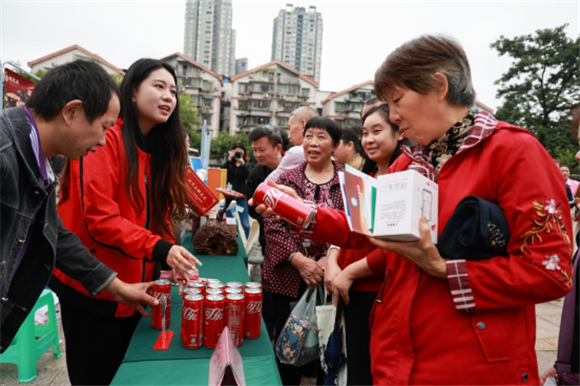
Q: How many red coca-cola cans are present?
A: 13